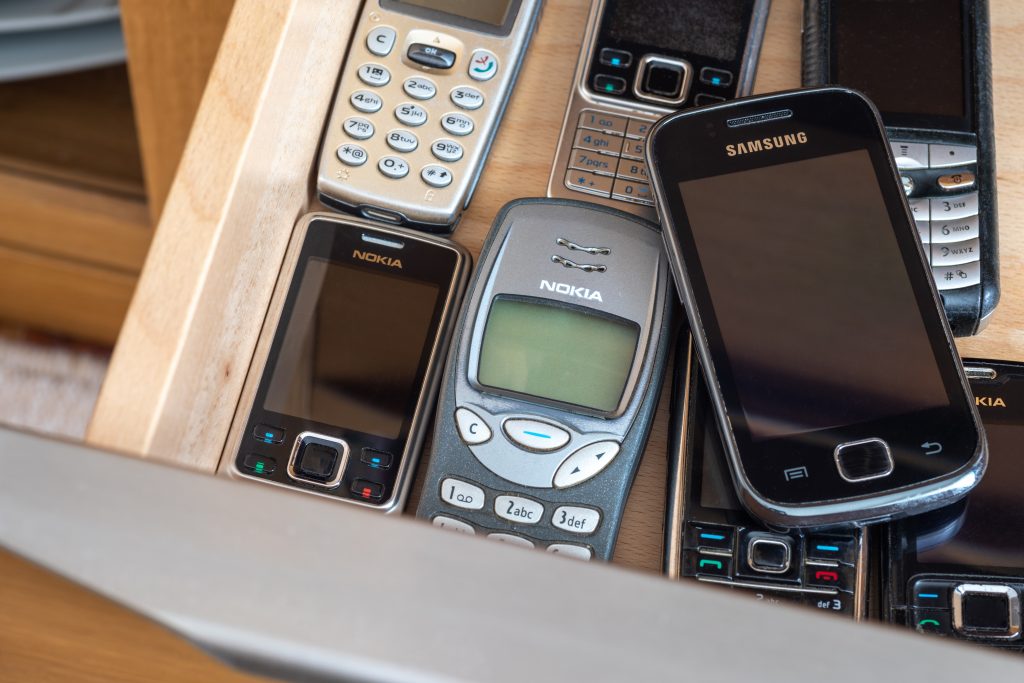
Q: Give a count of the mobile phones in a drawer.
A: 8